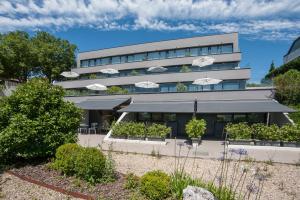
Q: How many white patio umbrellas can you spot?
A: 7